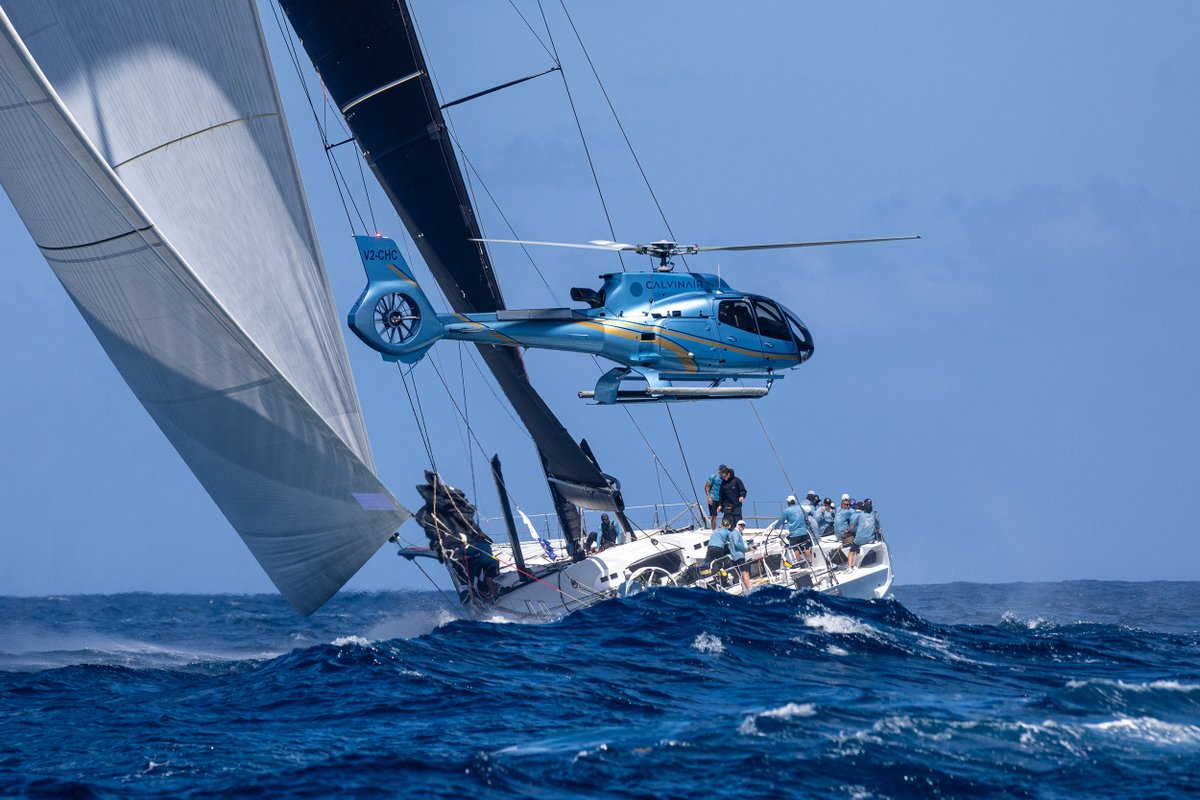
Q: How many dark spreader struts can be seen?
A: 2